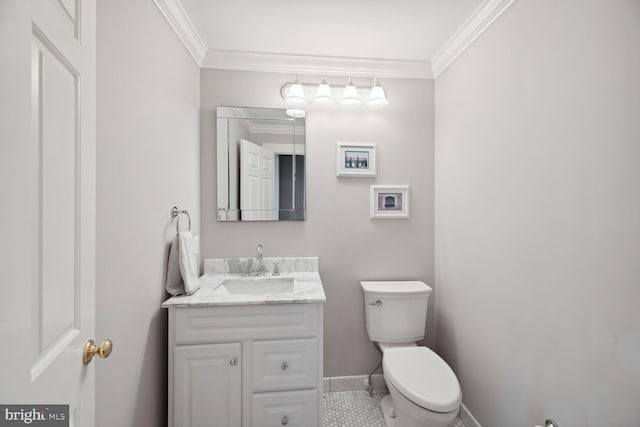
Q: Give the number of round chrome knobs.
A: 3